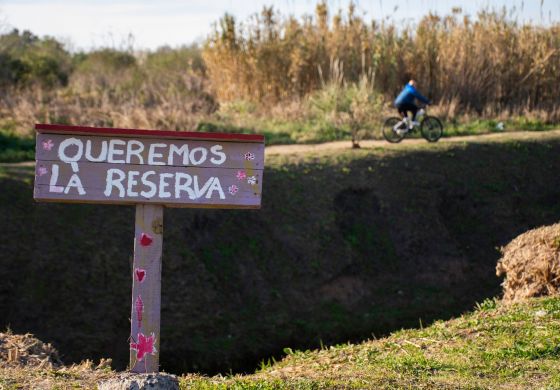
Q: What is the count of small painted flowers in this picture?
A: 6